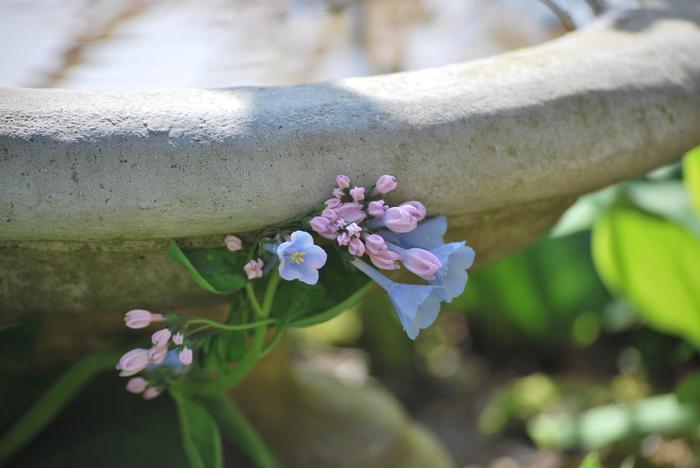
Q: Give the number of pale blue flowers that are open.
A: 4